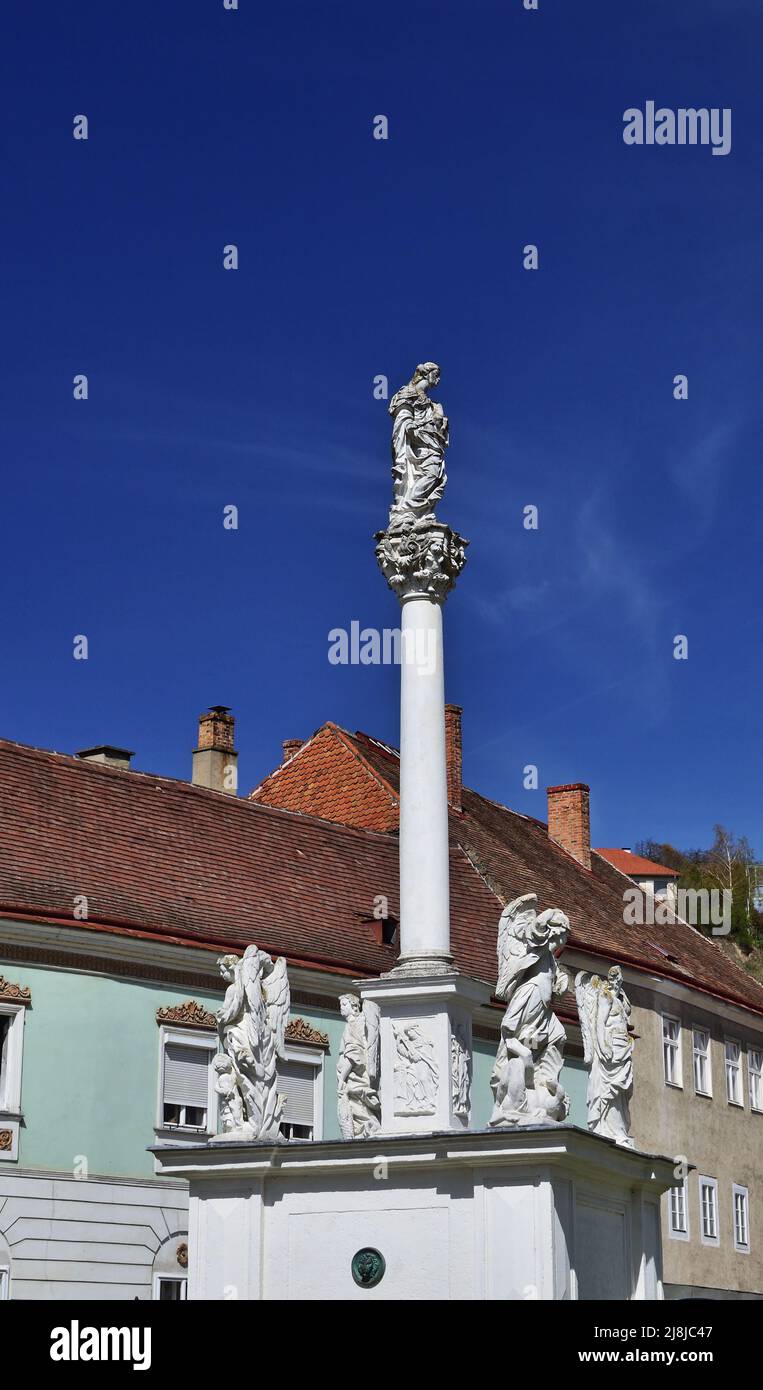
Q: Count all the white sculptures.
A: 5